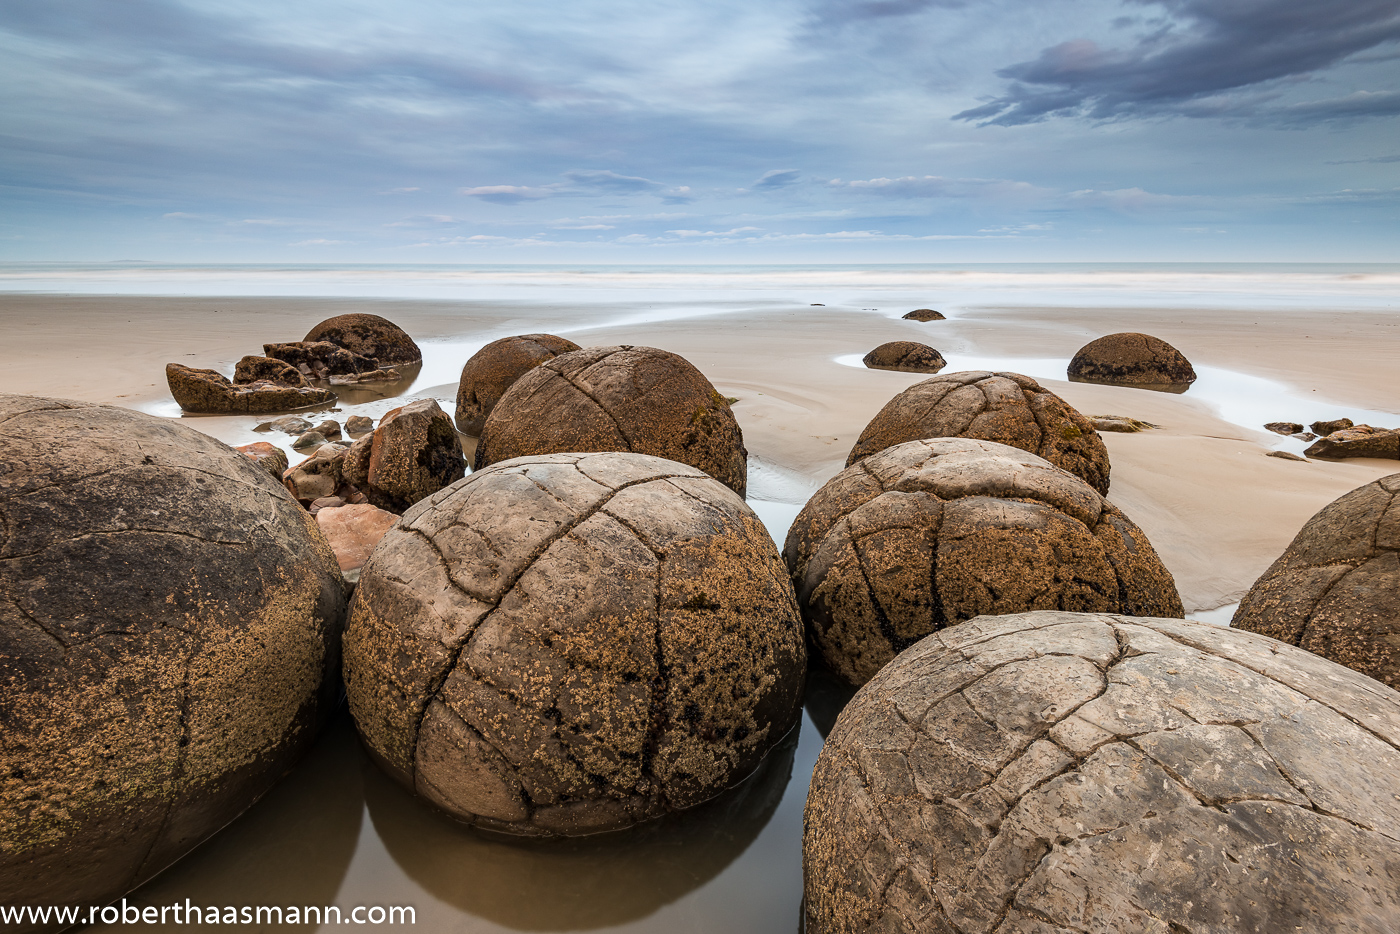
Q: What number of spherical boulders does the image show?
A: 12